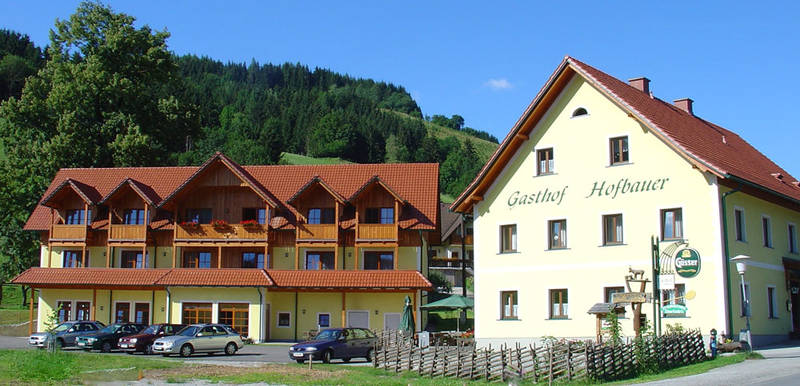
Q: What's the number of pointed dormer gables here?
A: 5